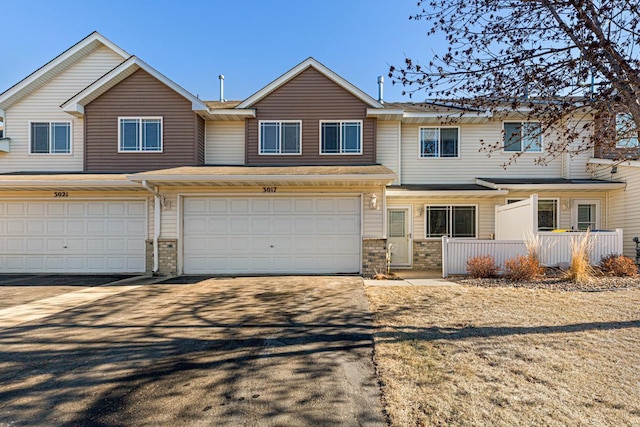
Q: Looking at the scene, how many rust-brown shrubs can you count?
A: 3